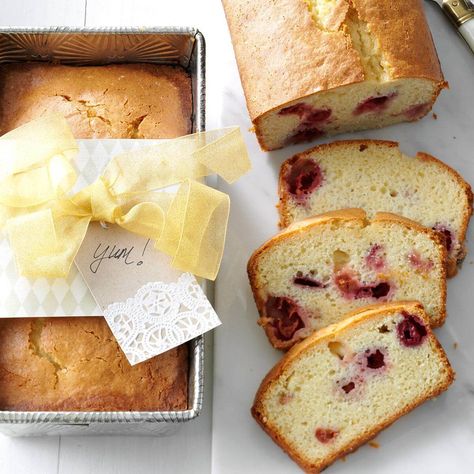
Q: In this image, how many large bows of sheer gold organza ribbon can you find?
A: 1